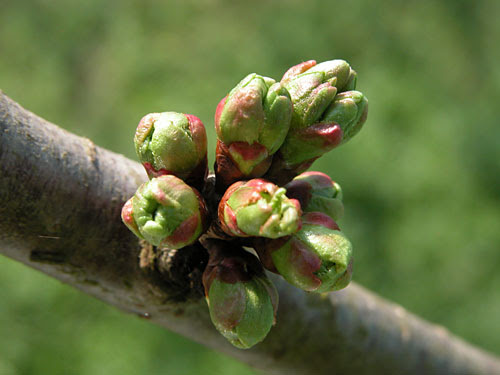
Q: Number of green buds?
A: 8